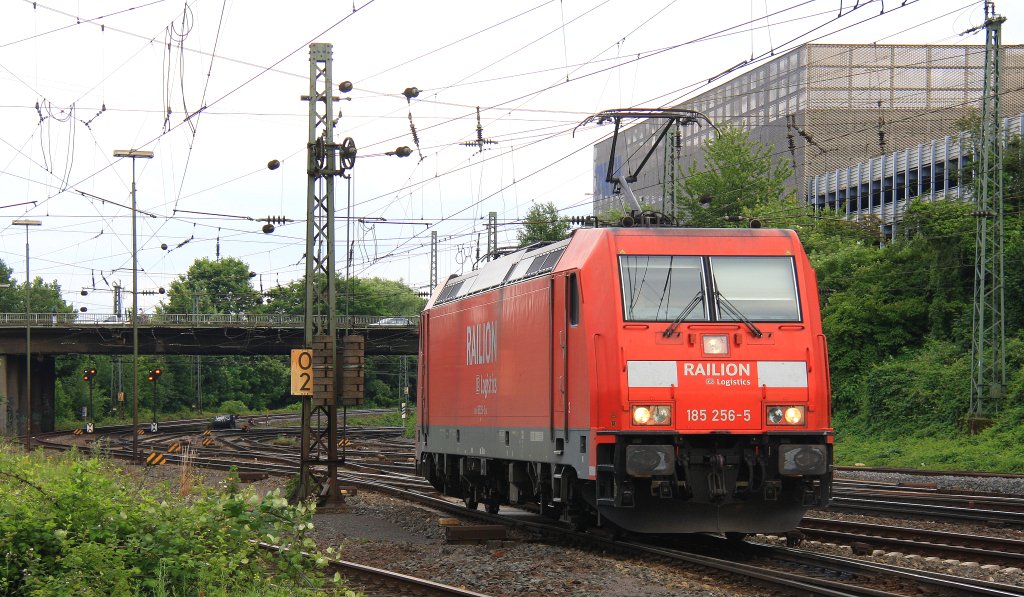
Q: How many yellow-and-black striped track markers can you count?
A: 7